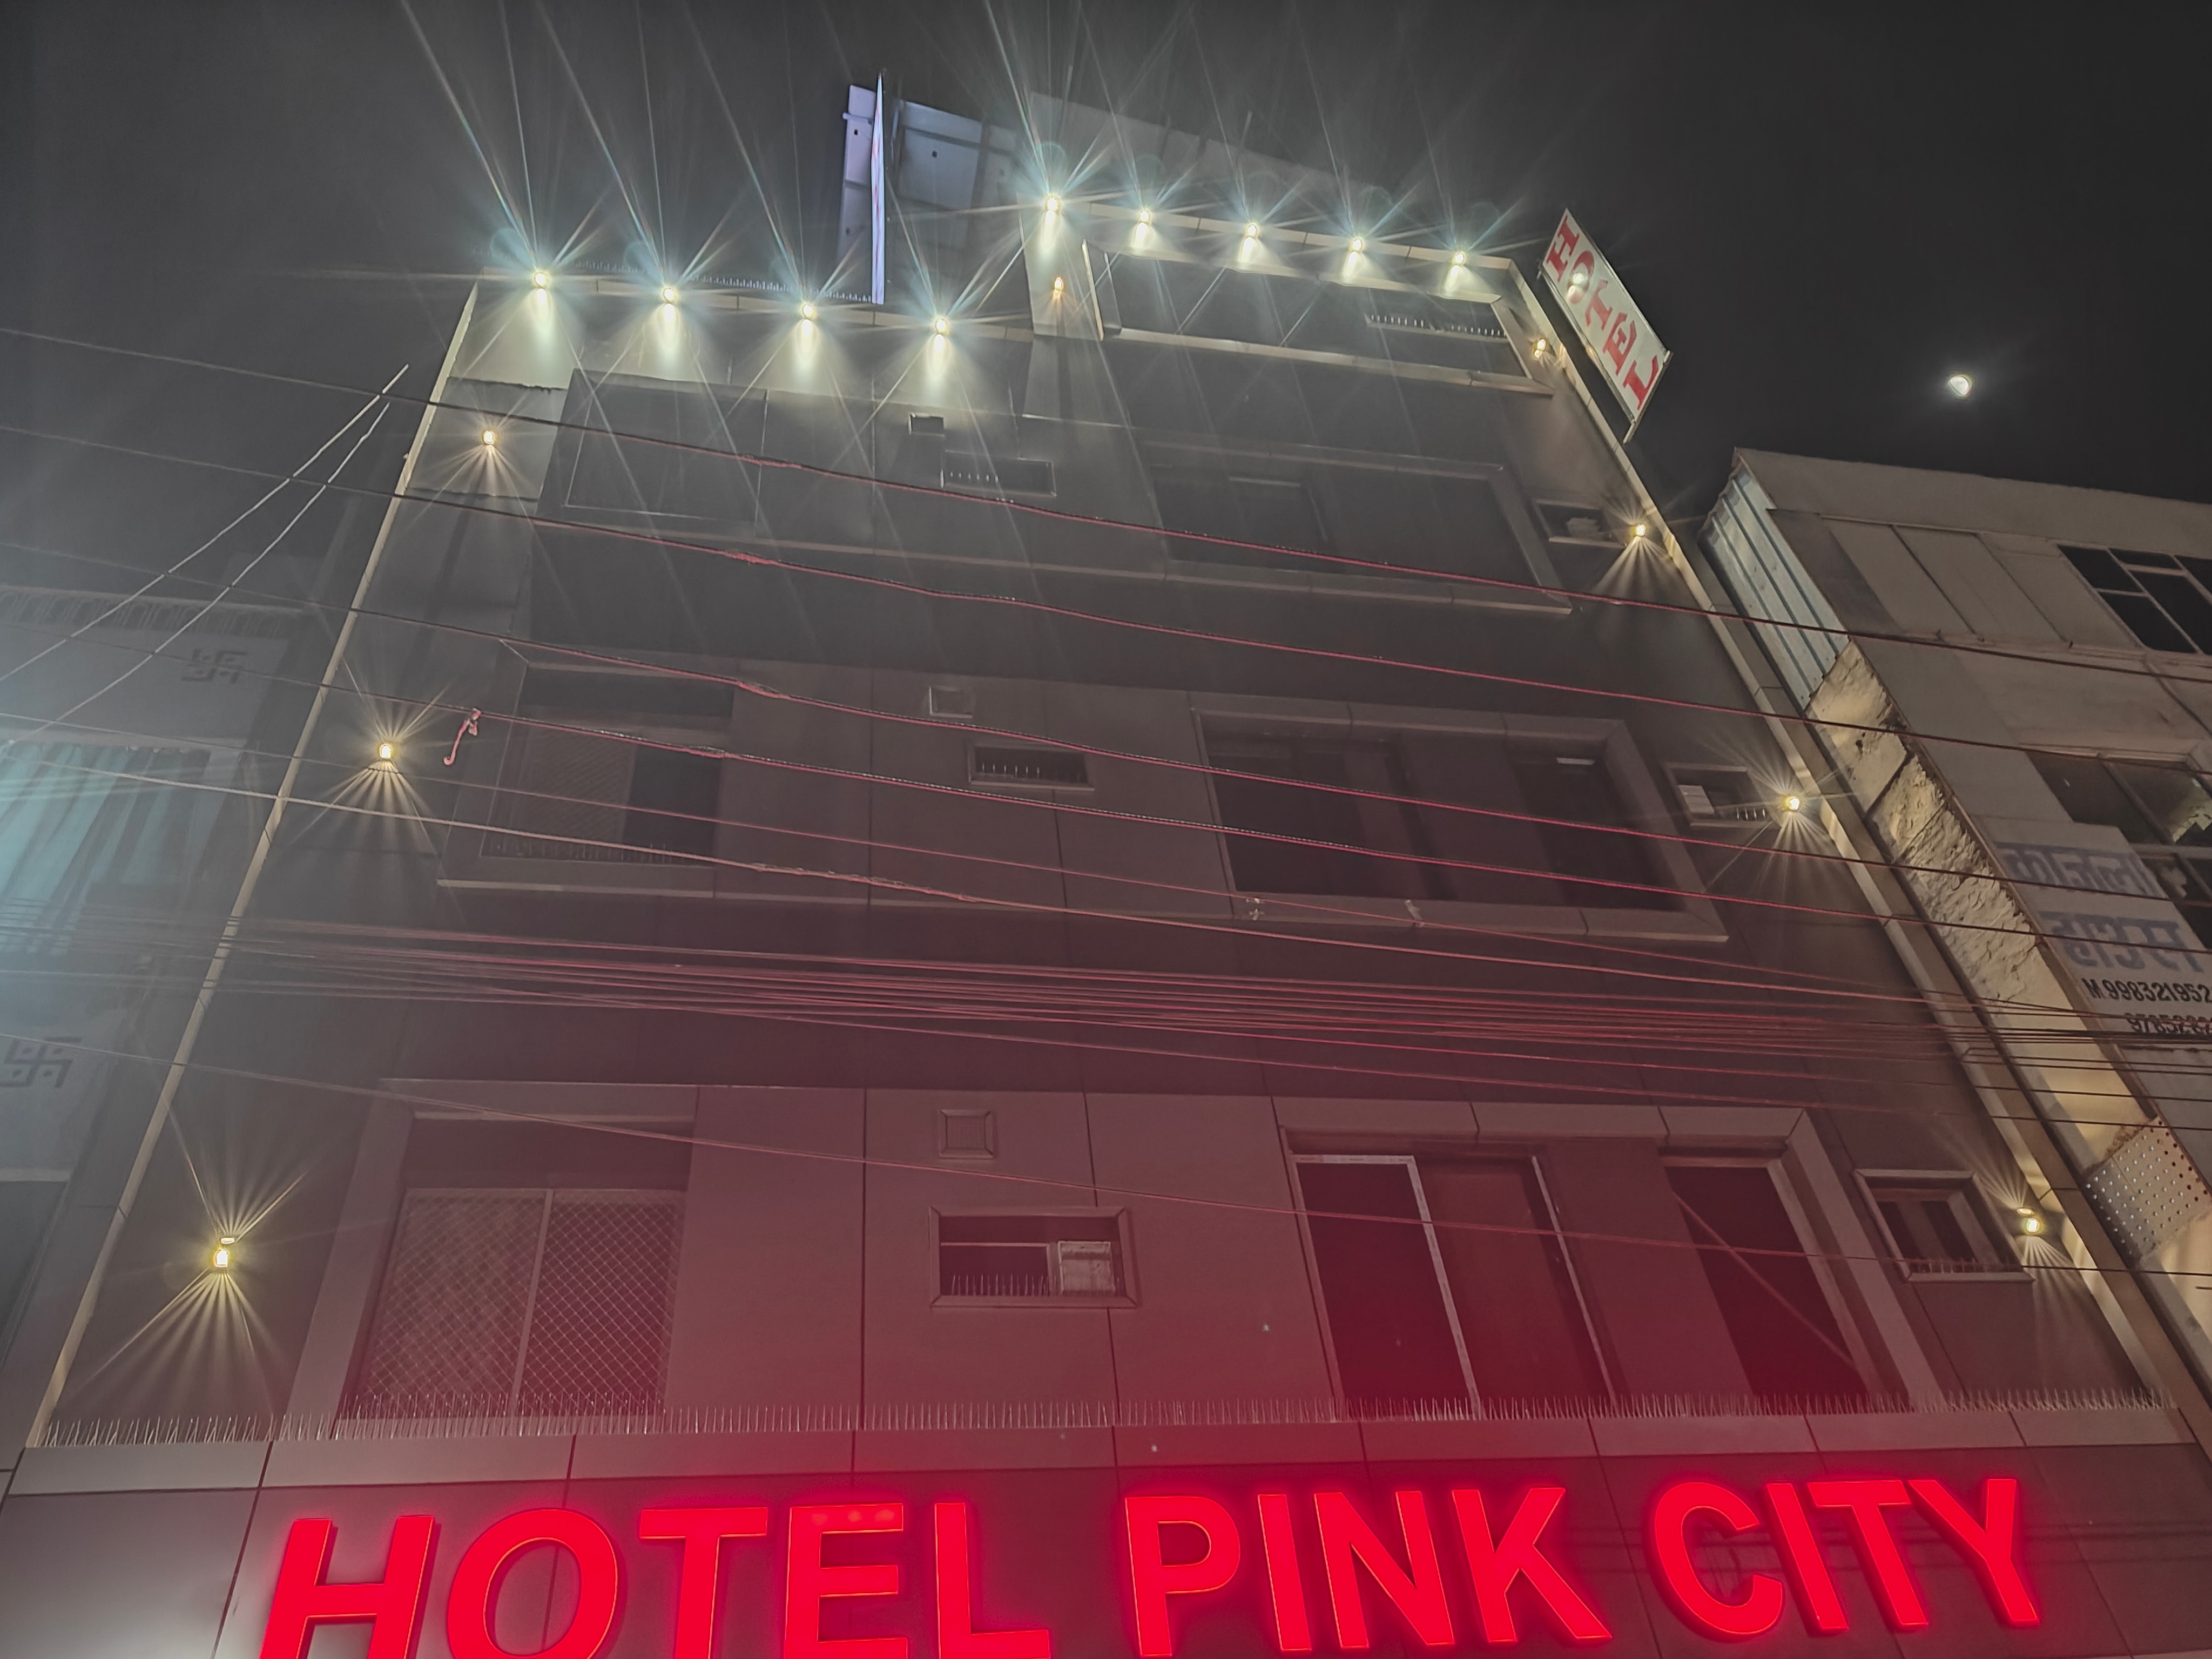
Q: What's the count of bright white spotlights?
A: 9